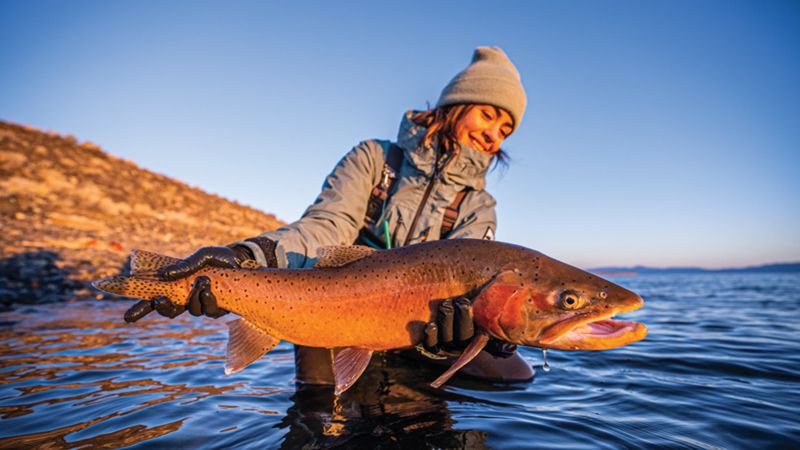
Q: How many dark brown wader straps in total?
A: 2